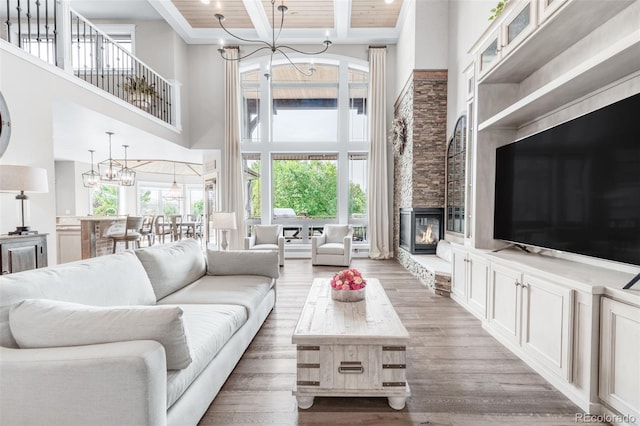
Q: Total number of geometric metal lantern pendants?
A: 3